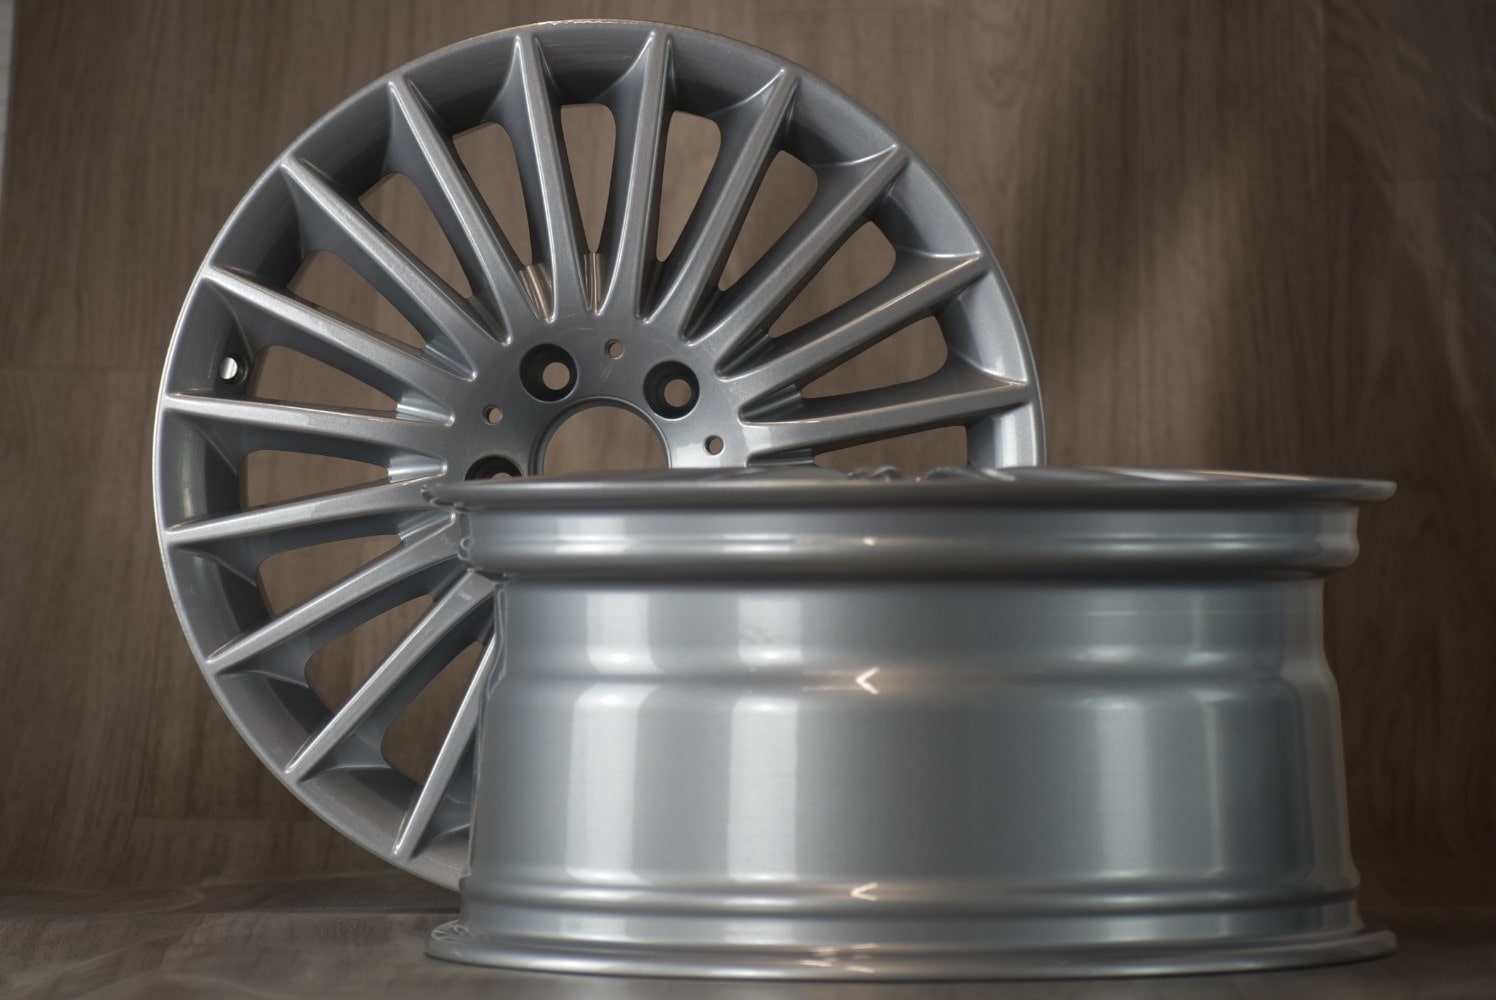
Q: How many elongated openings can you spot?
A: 14